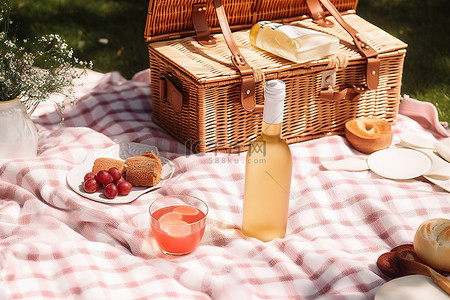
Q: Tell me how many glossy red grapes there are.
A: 6